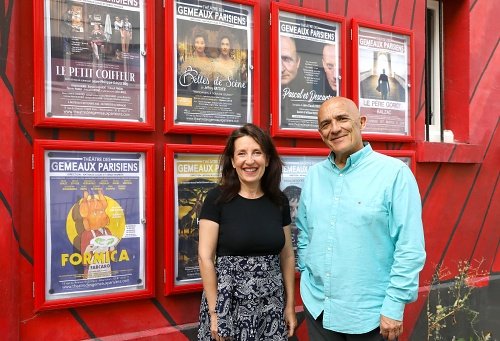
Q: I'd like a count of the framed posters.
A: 8